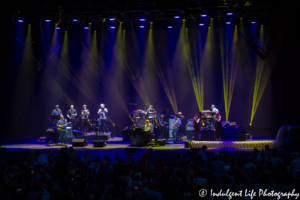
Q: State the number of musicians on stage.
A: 12